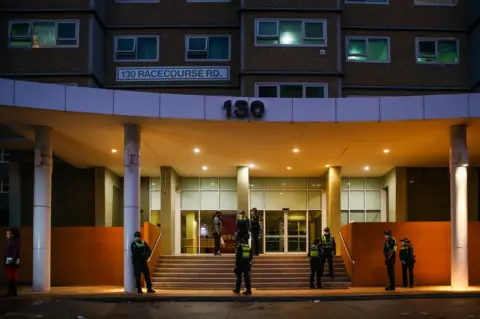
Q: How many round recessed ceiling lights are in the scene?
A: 9